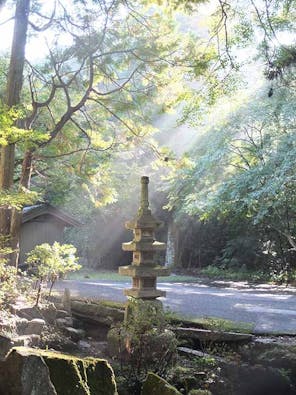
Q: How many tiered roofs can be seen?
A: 3